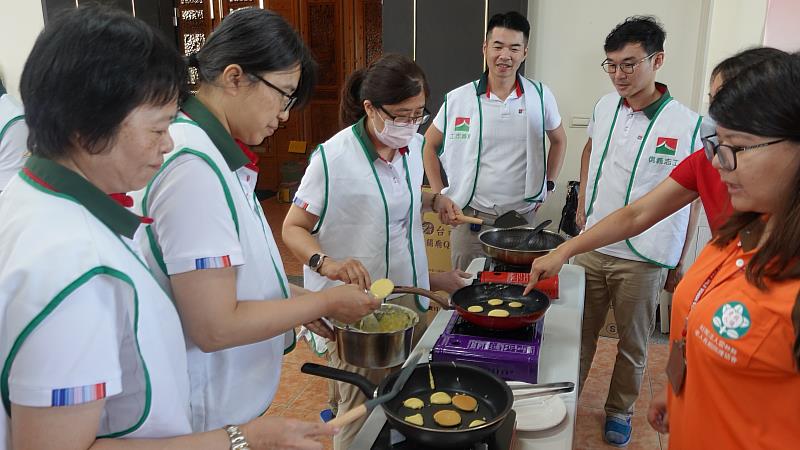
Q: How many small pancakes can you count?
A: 10